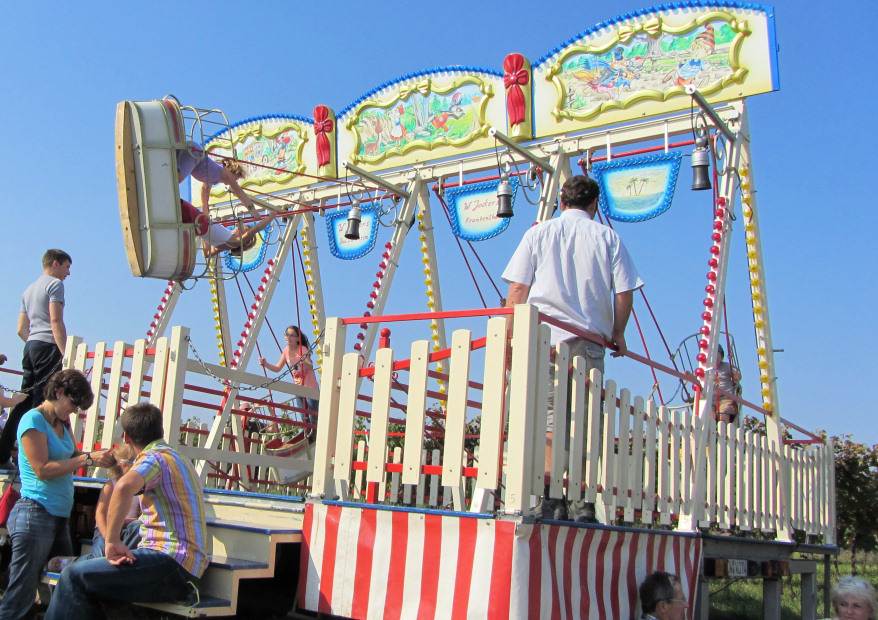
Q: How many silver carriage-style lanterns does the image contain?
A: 3